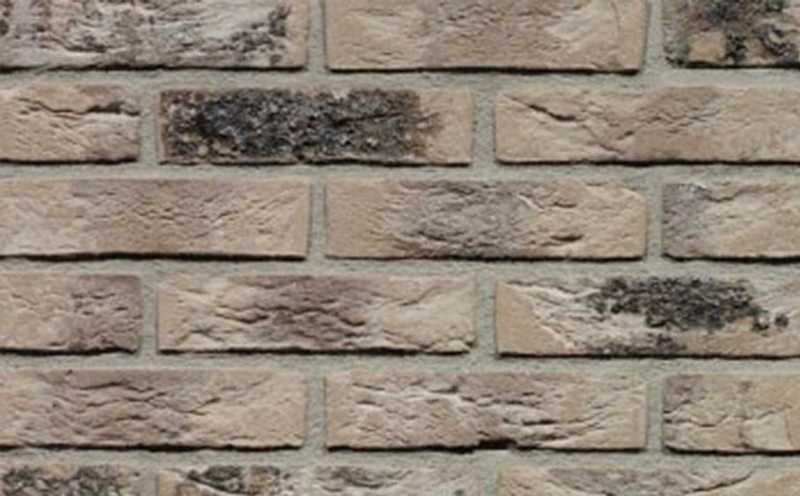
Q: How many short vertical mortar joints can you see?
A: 12